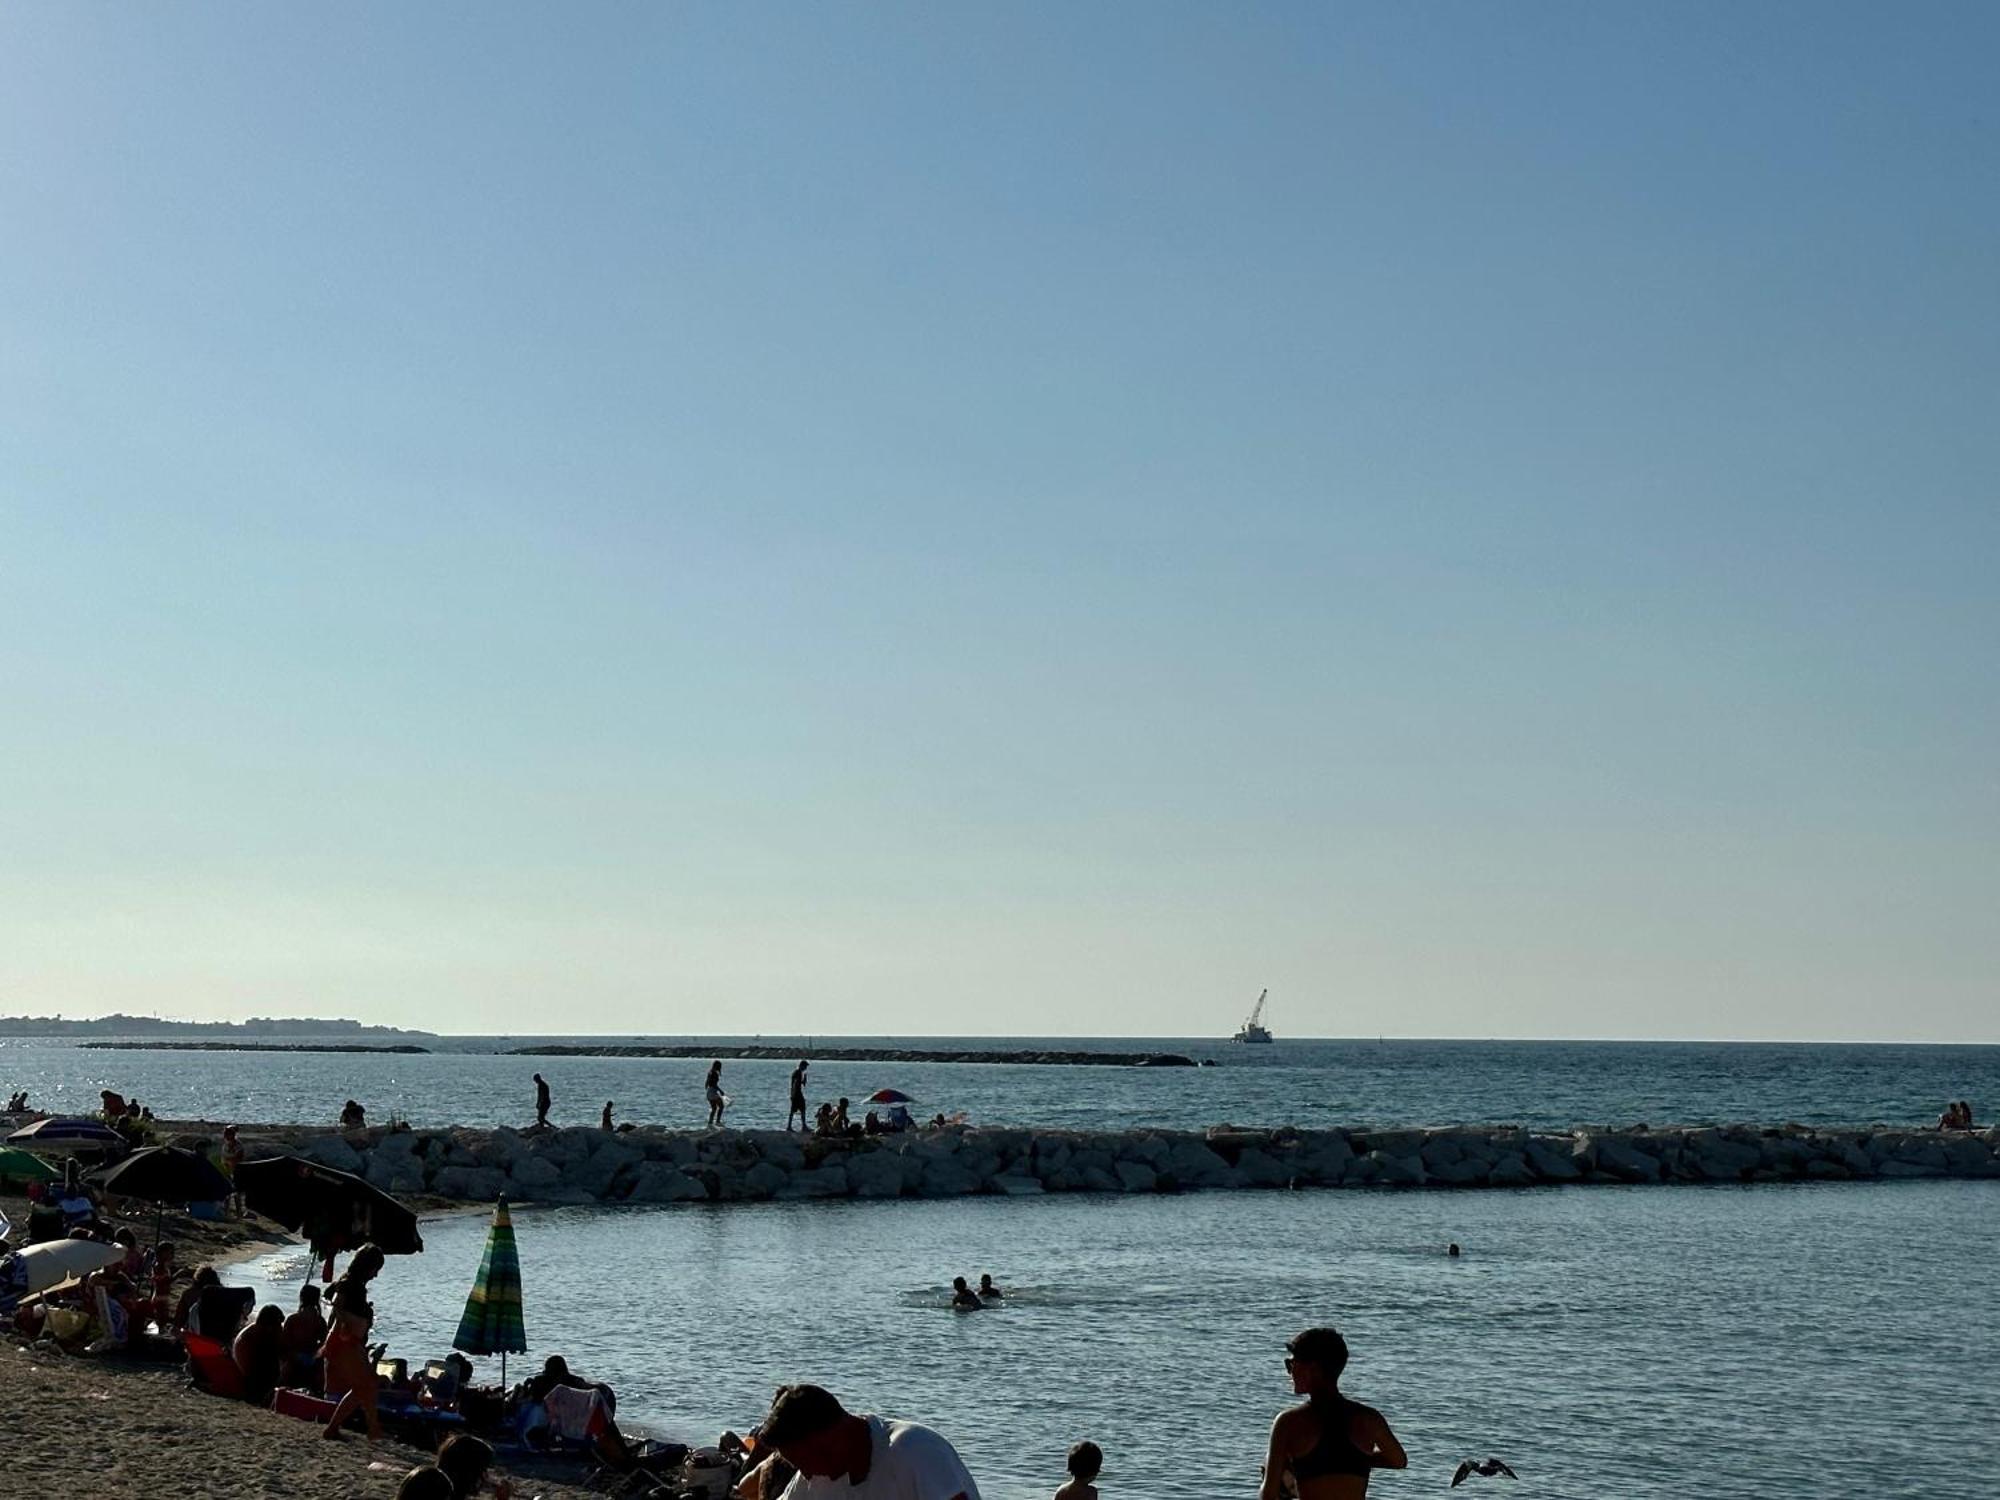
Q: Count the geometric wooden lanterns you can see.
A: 0